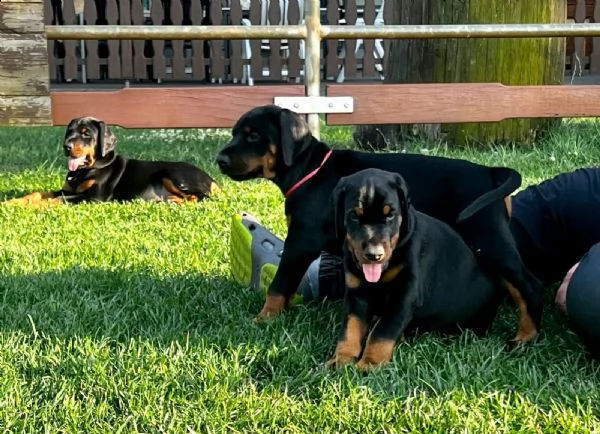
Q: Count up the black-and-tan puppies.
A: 3